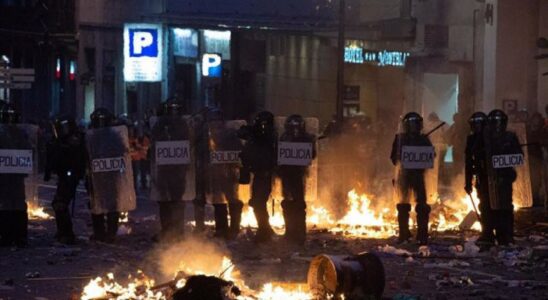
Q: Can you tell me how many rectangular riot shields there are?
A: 7